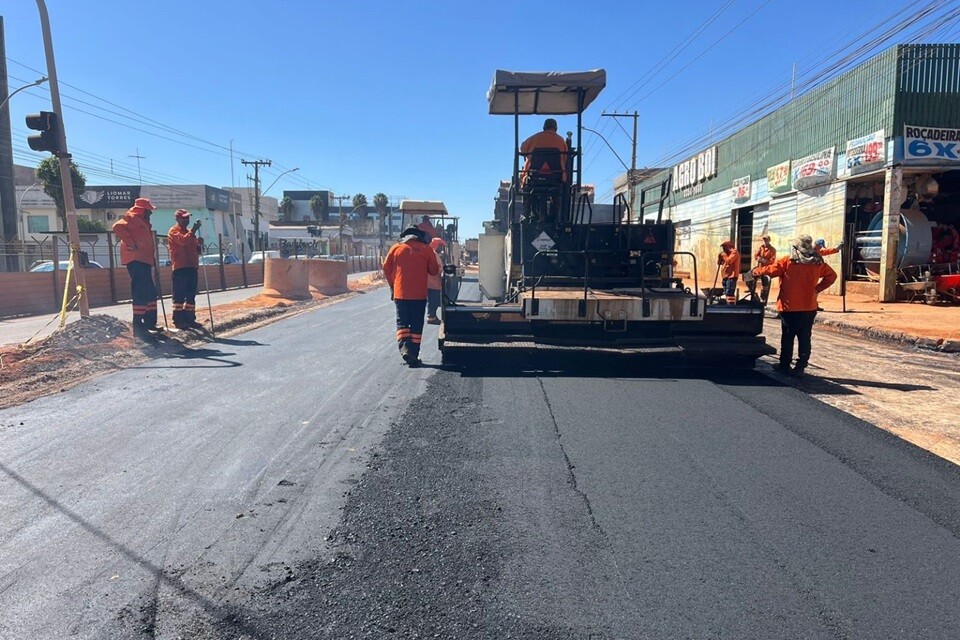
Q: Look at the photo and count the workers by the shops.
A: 4